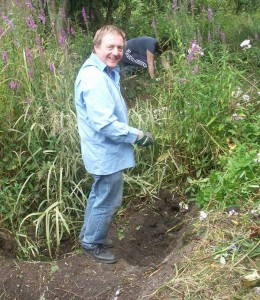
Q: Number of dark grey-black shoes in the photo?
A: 2